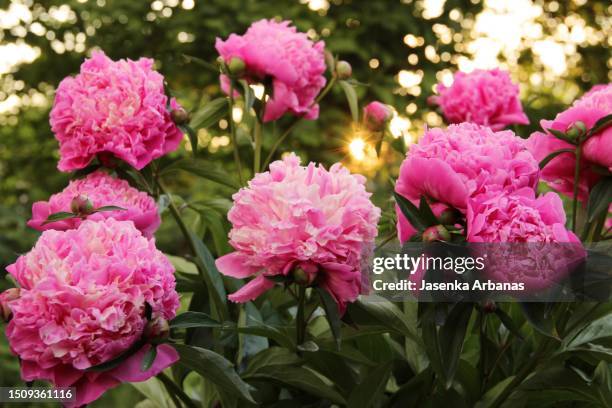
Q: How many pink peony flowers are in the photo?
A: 9